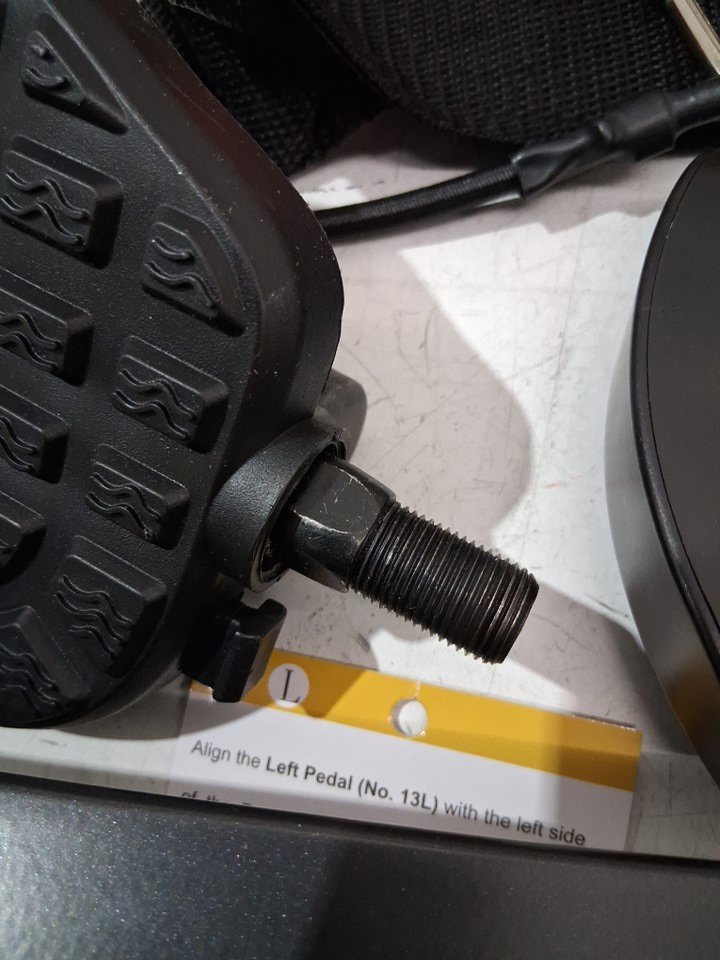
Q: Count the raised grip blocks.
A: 10